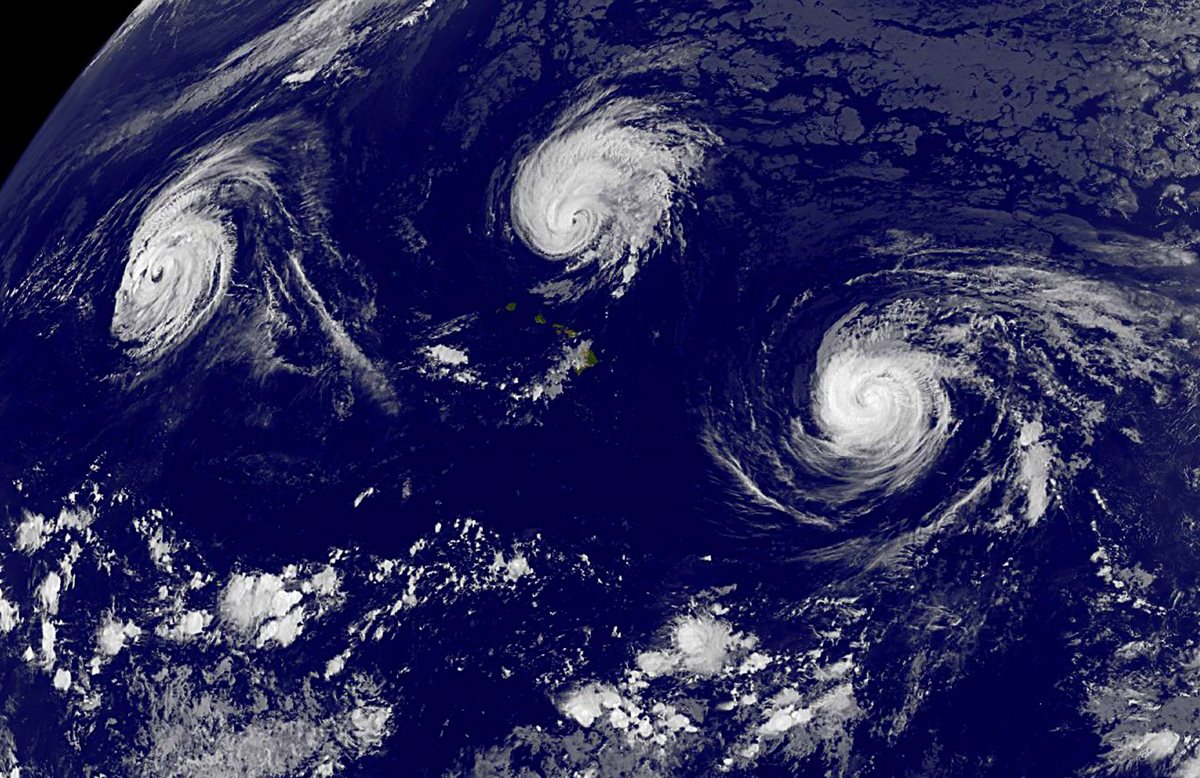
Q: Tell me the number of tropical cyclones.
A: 3